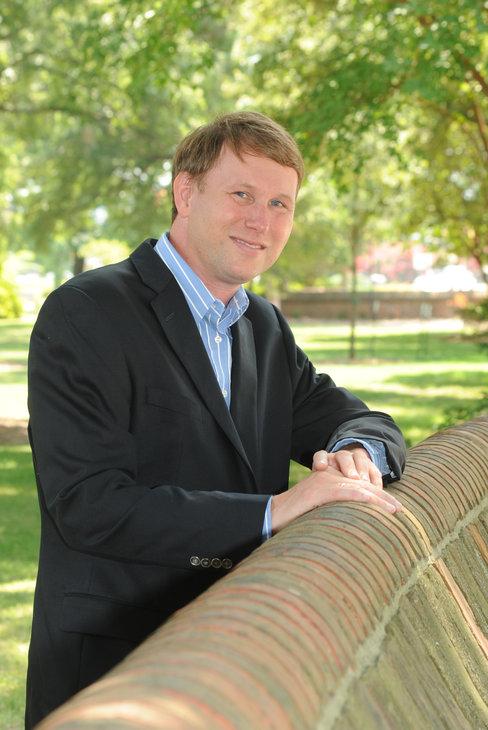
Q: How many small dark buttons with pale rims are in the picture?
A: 4